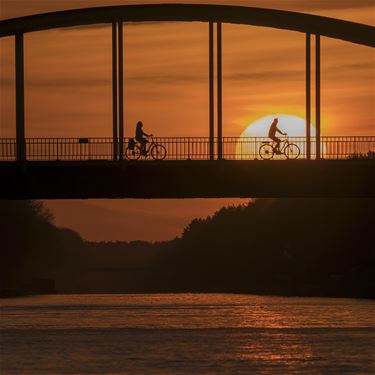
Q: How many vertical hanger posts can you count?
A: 7